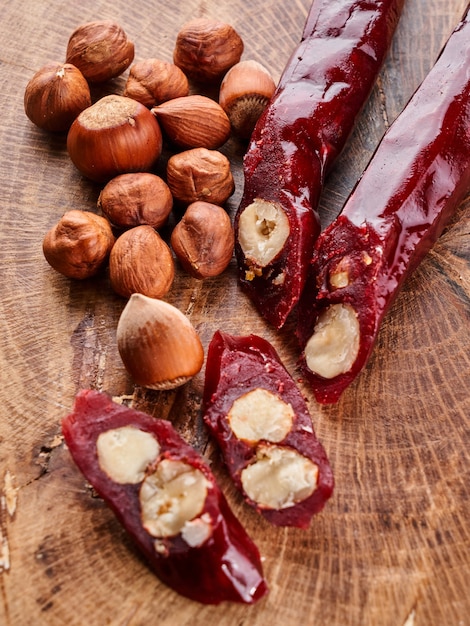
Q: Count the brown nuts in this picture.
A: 13